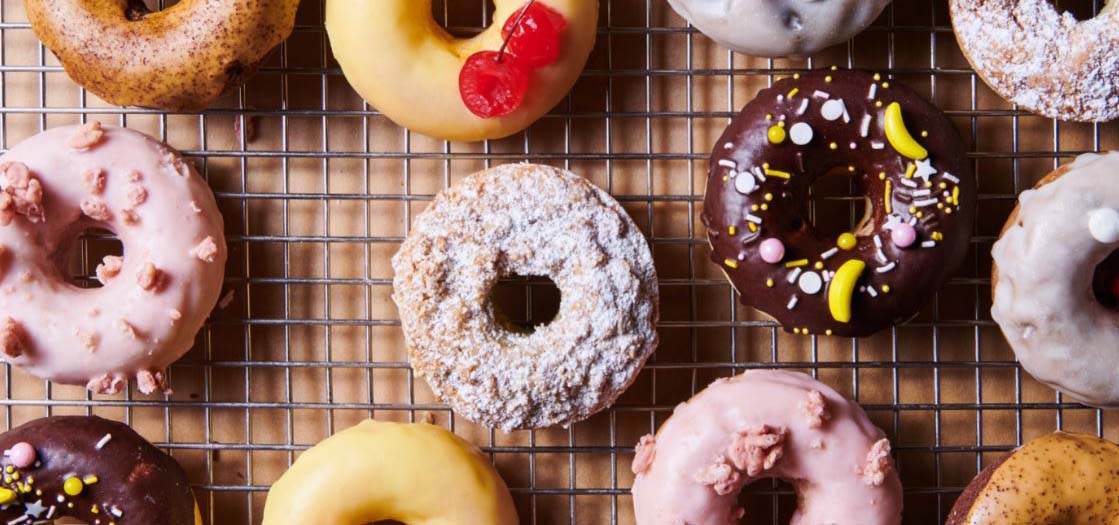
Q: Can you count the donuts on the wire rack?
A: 12